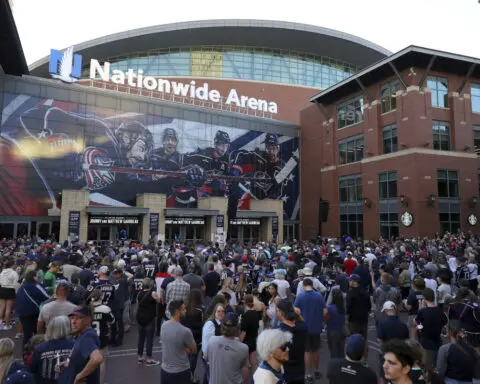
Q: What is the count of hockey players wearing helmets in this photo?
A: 4